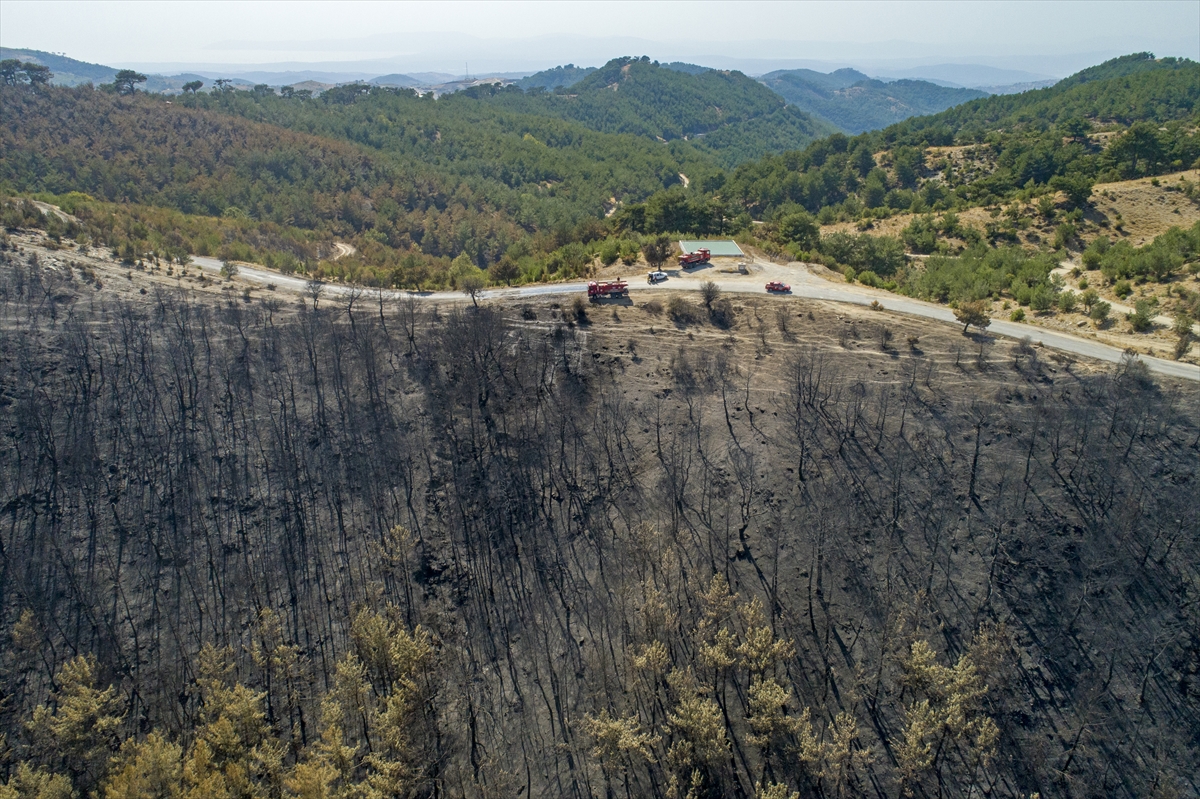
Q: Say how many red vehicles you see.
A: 3